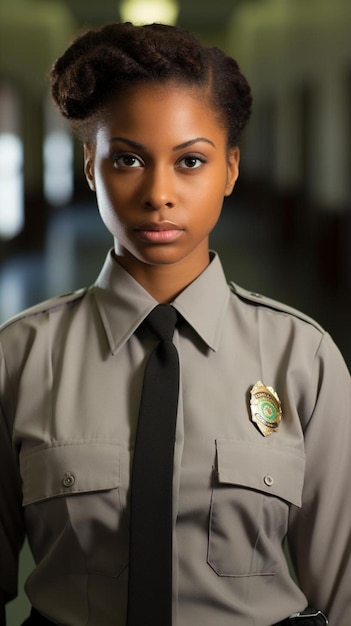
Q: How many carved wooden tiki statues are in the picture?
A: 0